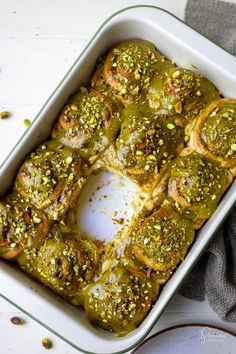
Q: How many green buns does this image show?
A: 11